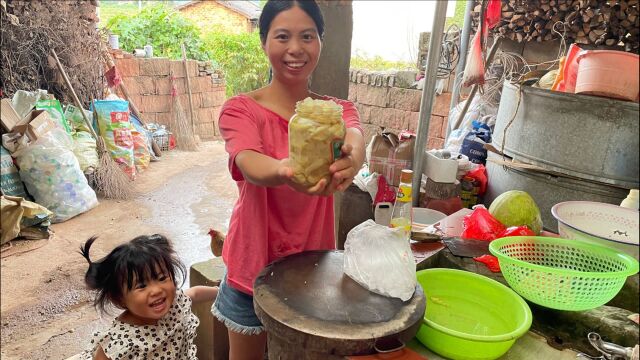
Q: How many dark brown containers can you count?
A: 1